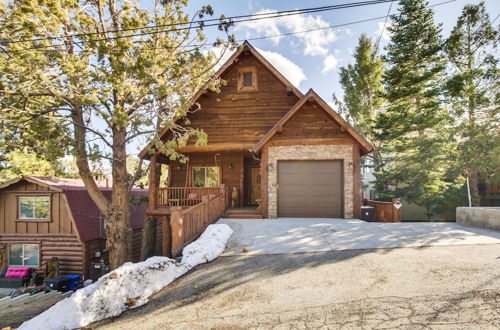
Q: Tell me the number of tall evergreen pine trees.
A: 3